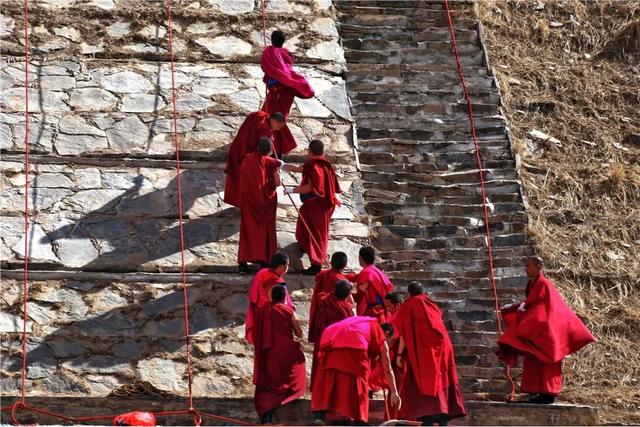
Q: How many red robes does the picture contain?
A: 13